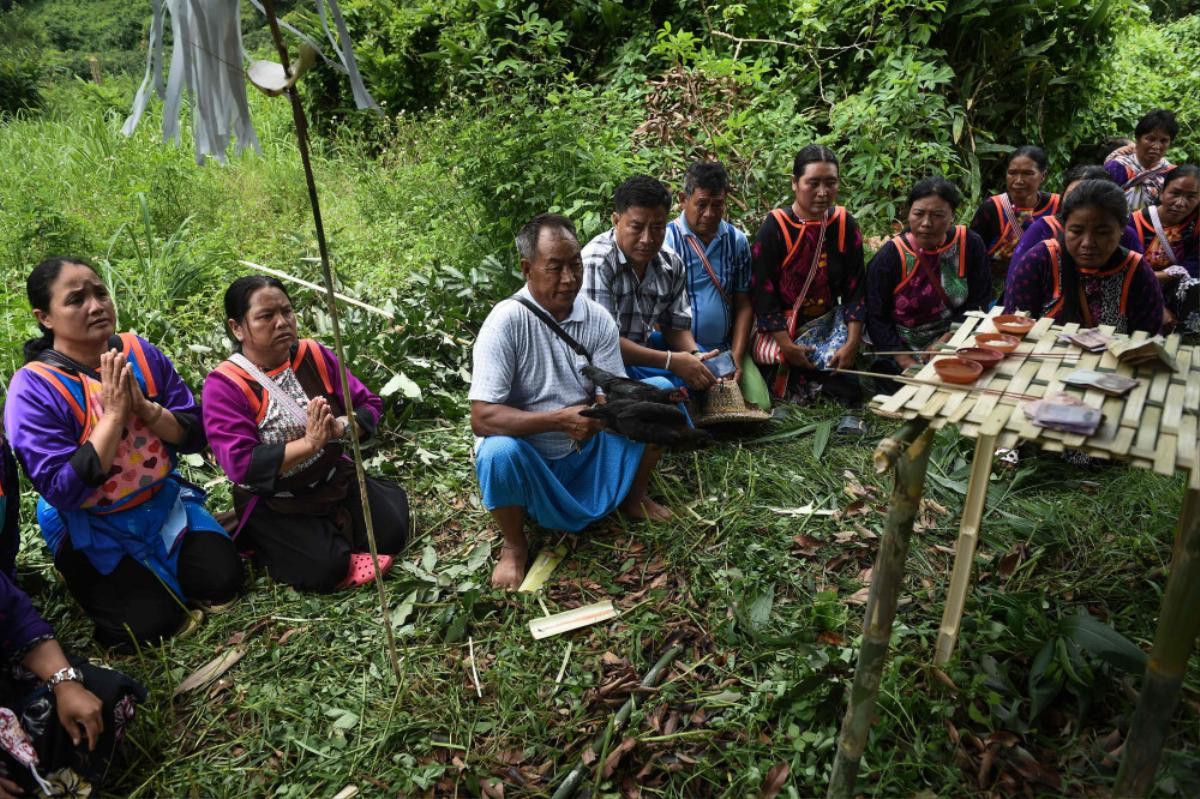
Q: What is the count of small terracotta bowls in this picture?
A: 4